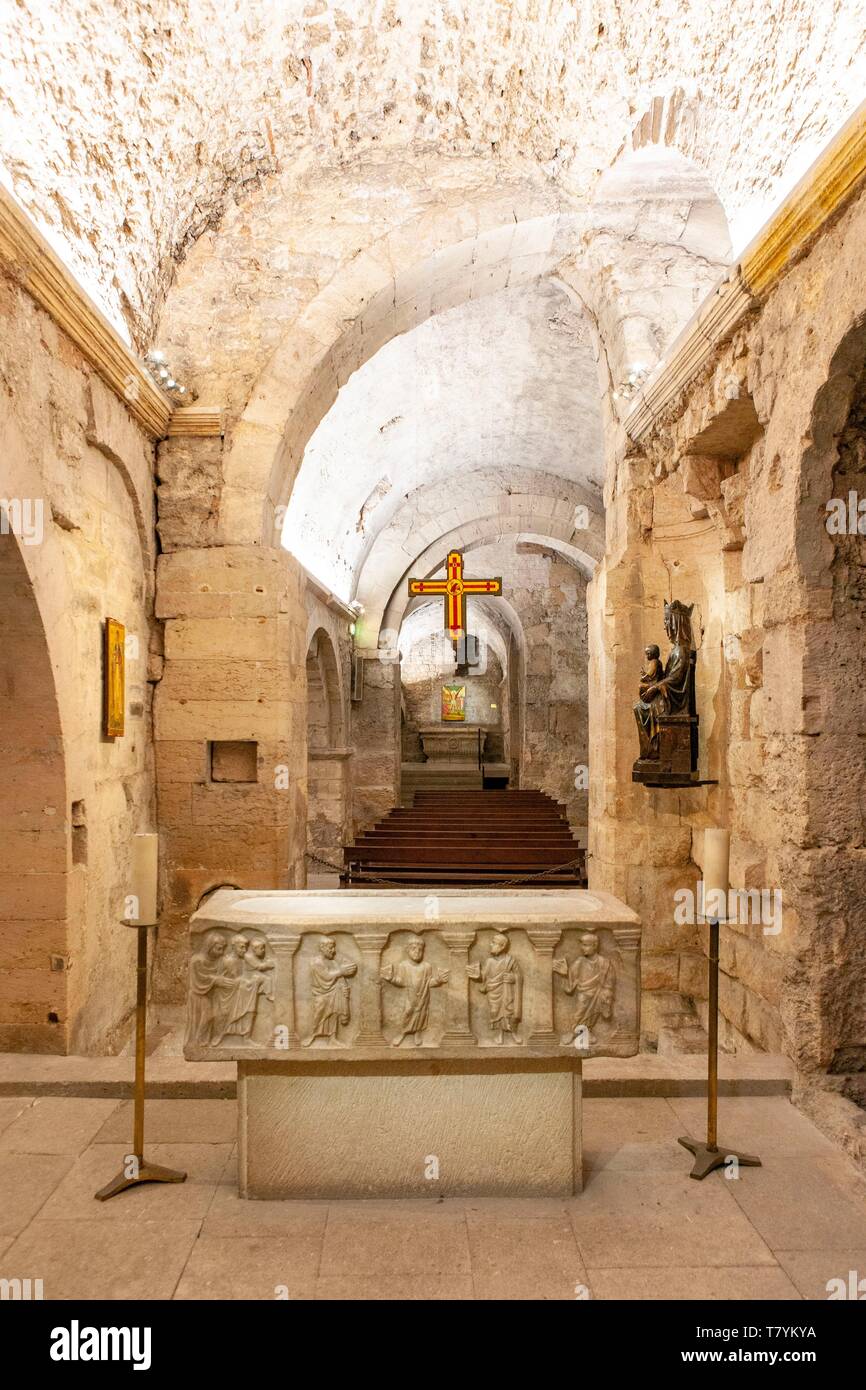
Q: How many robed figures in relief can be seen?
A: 7